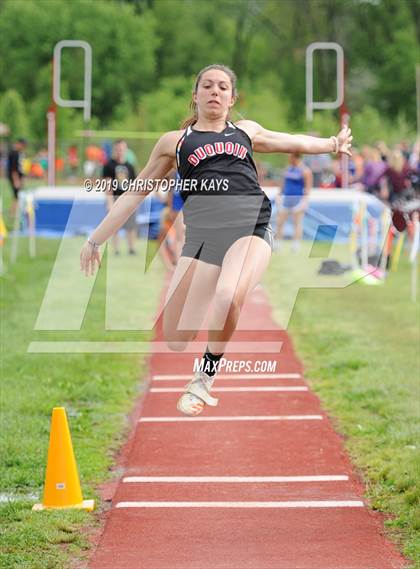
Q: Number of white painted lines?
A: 5